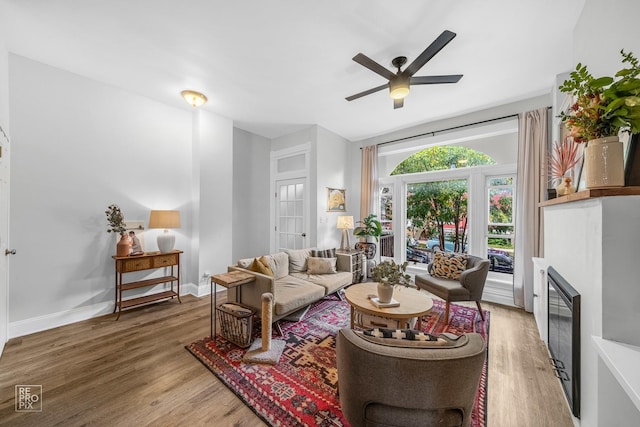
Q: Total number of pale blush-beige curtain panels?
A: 2